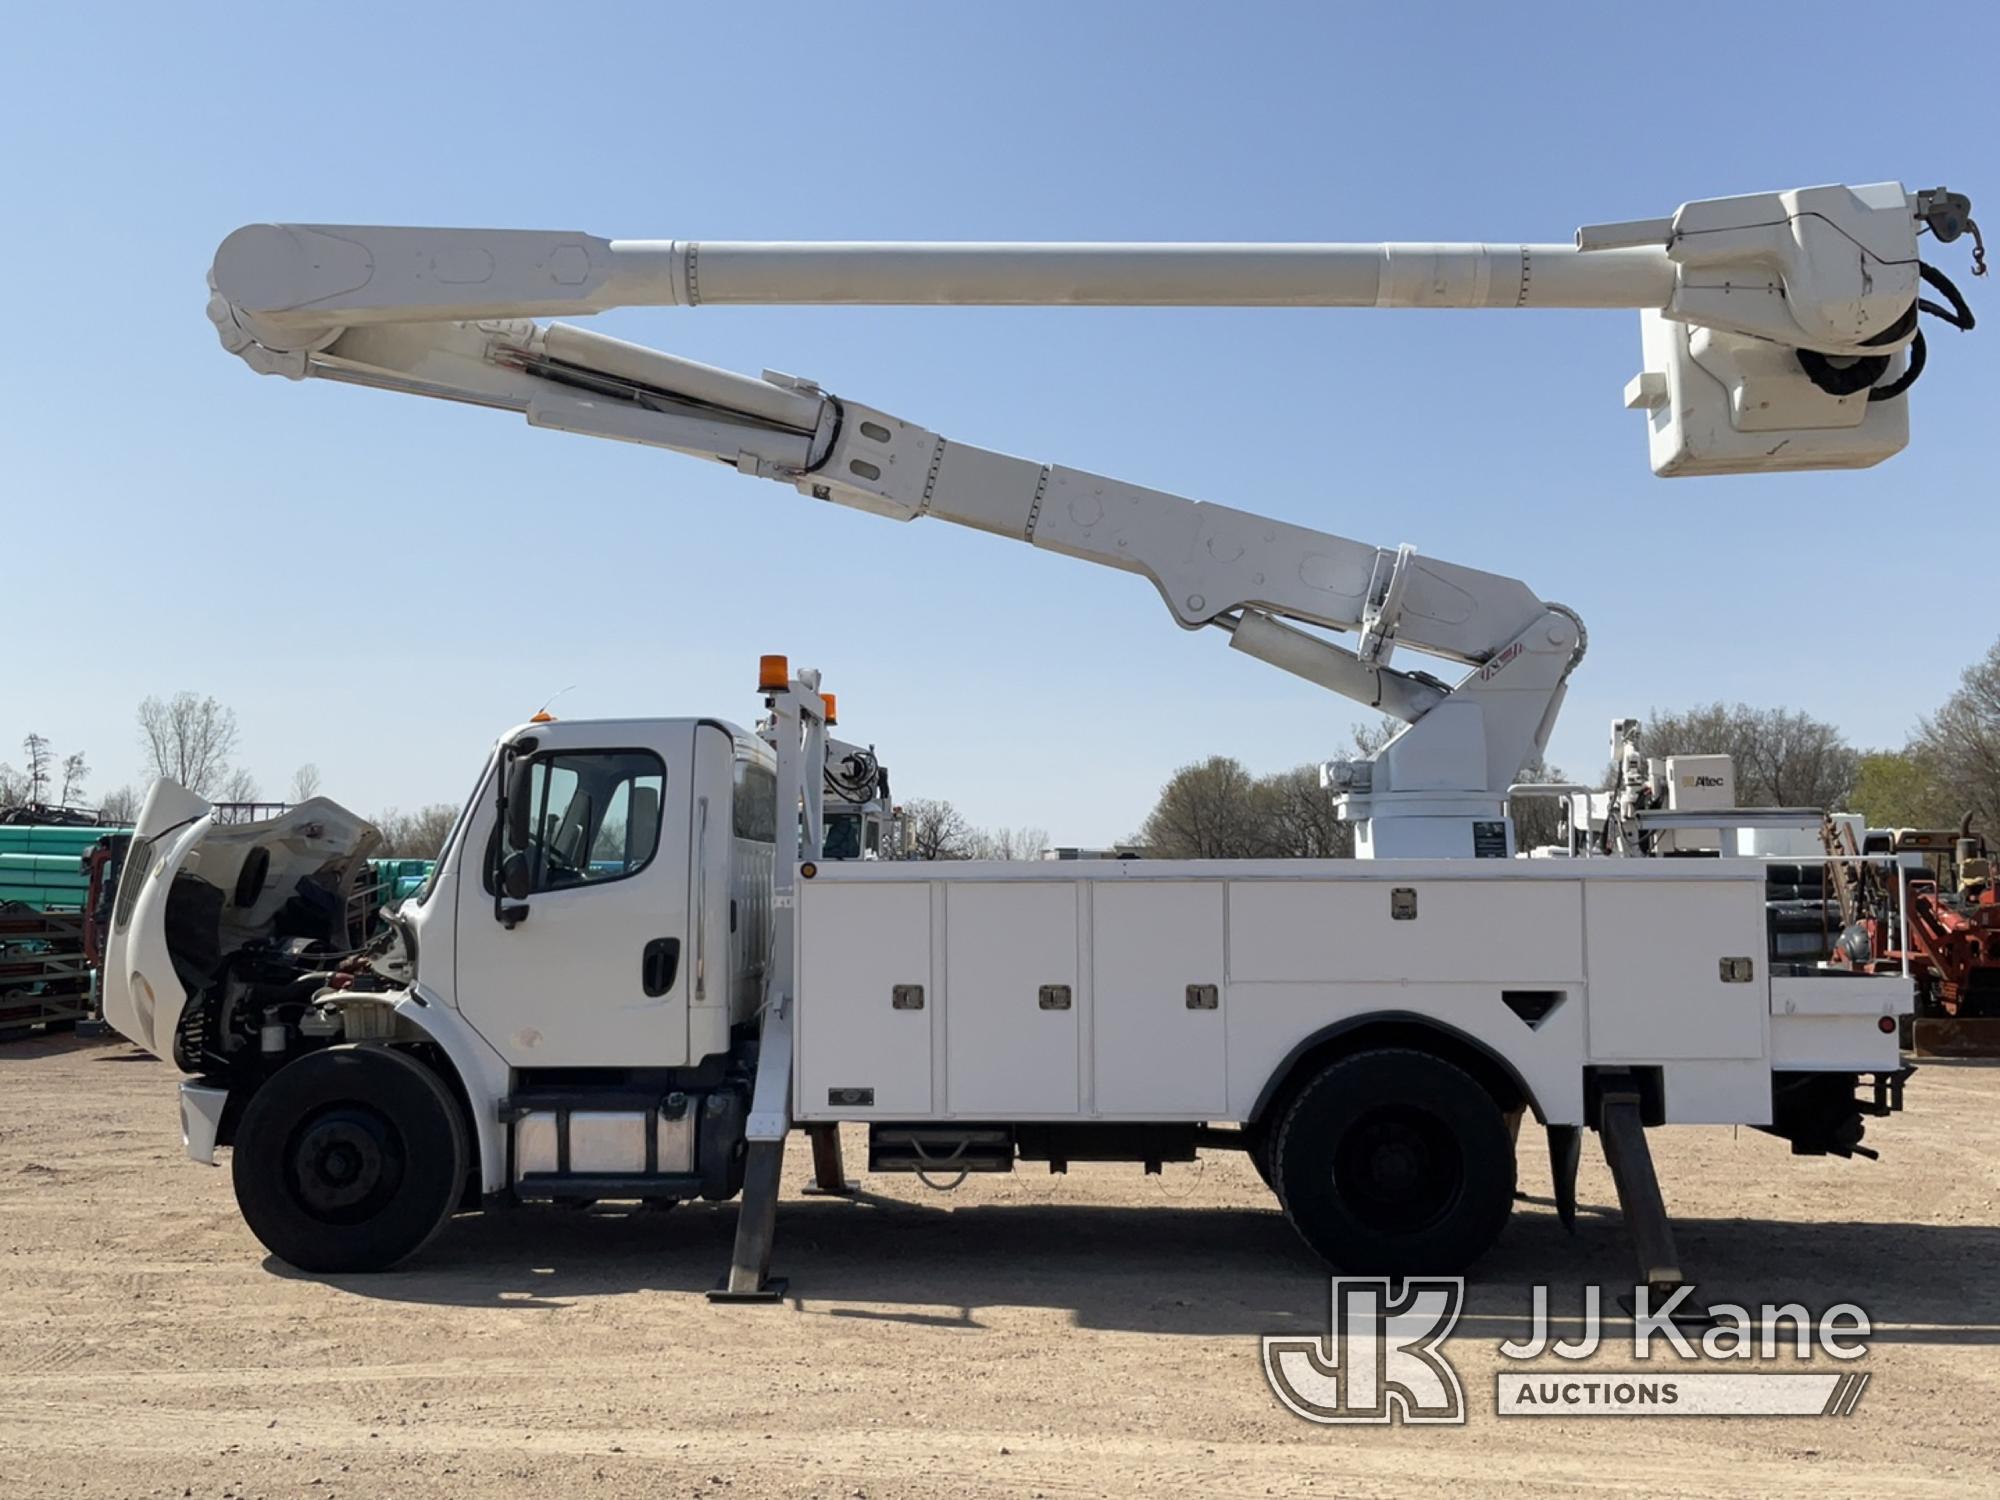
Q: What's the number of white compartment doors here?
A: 5